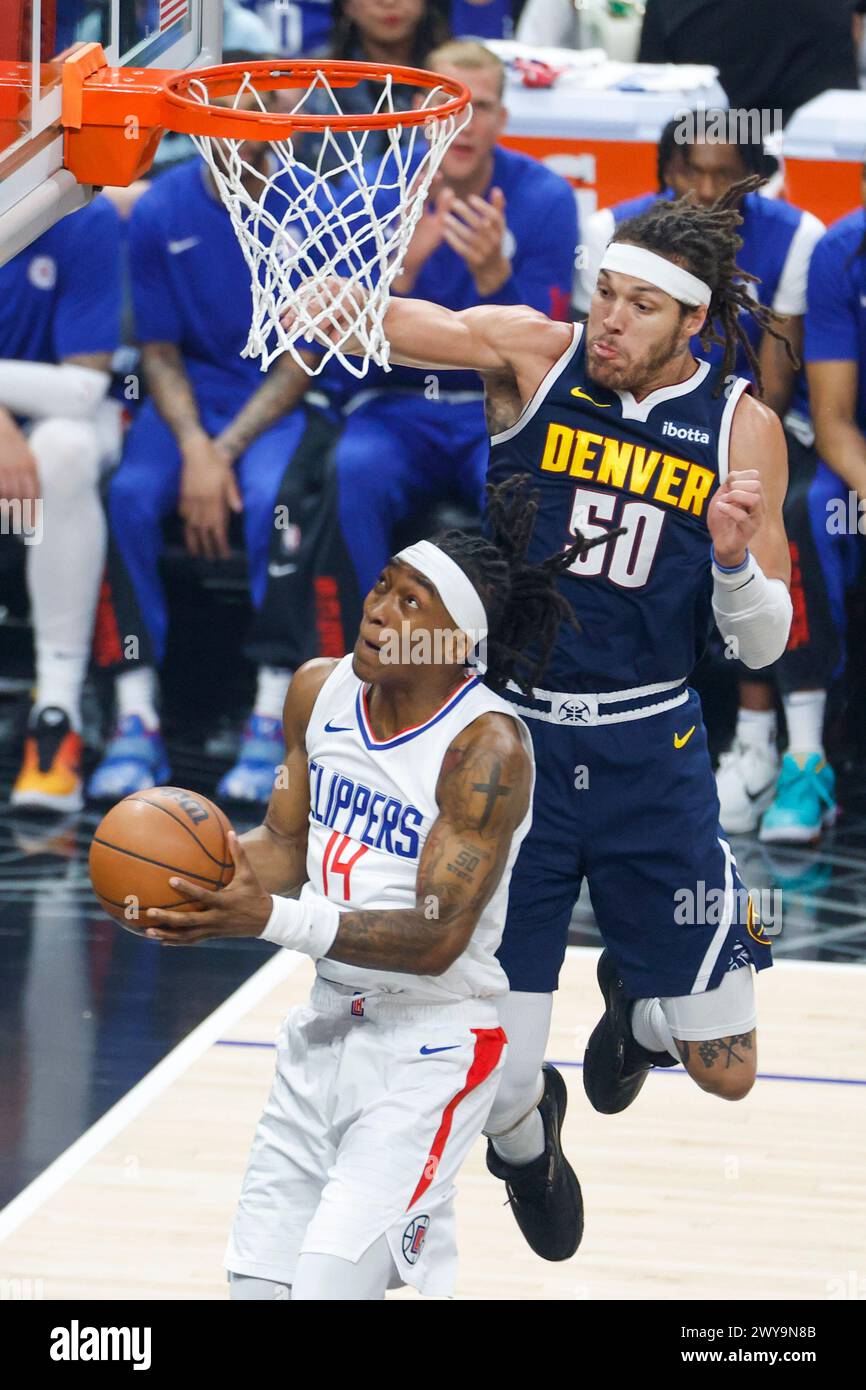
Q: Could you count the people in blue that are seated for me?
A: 5